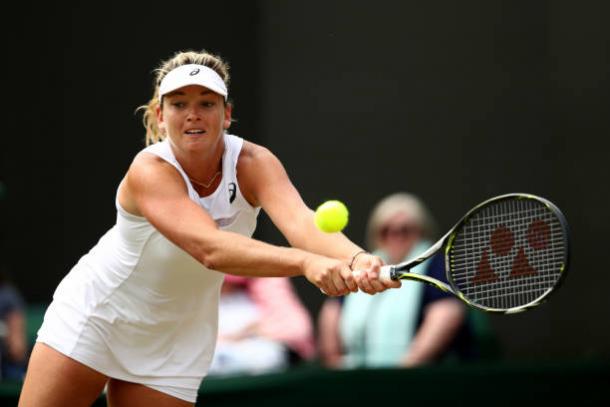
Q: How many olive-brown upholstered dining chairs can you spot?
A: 0